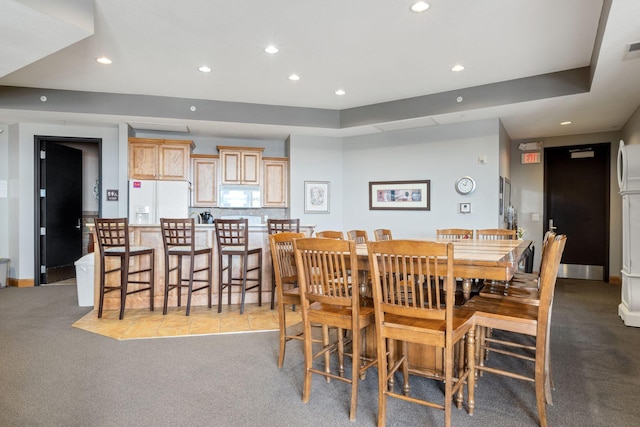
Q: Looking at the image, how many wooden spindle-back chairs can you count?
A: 12